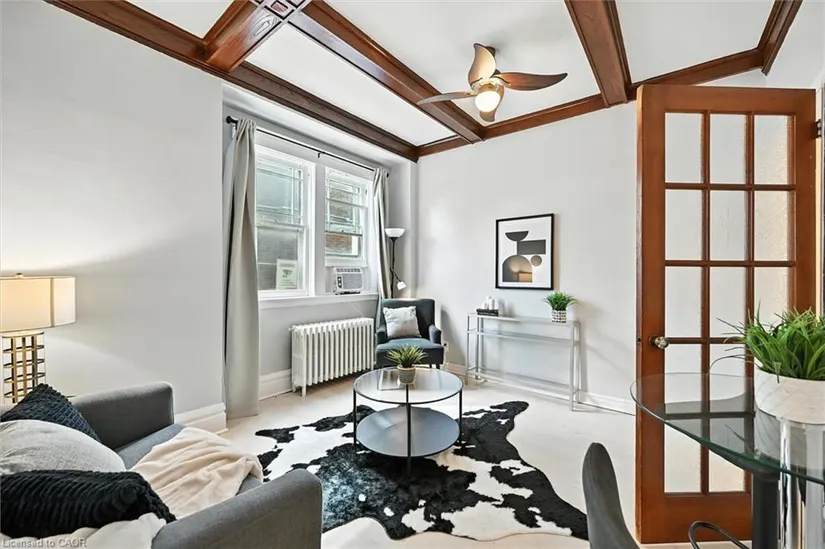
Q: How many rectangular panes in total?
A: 15